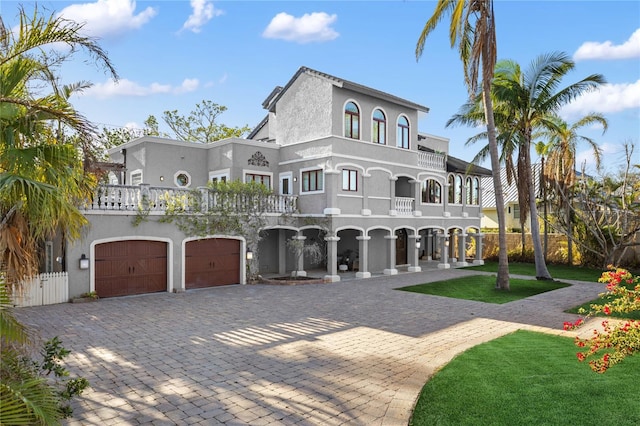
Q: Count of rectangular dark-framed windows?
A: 3